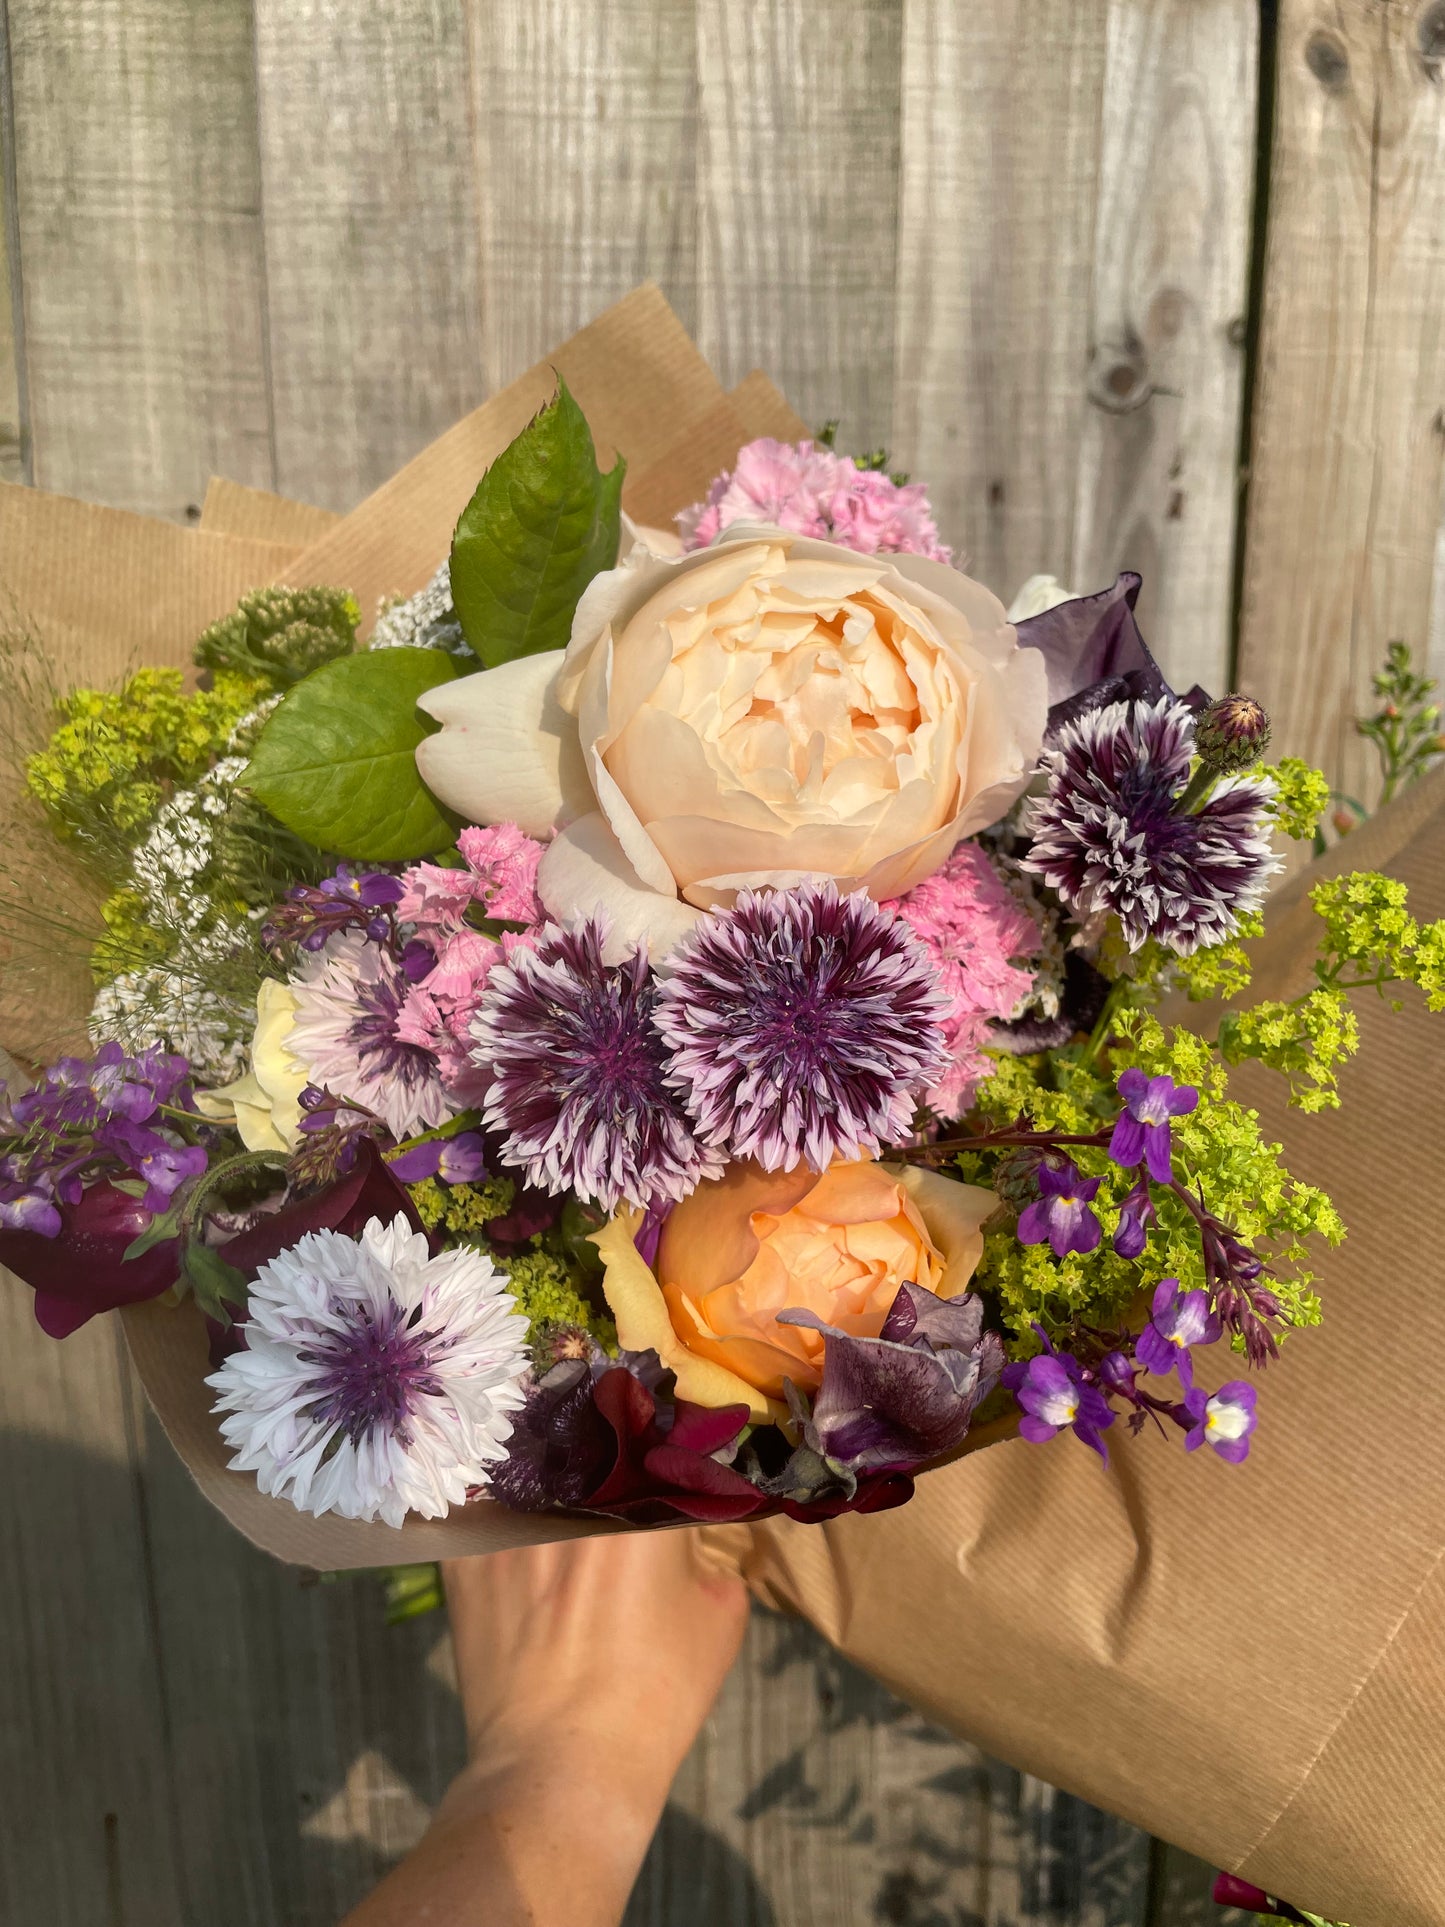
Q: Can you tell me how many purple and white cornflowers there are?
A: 5